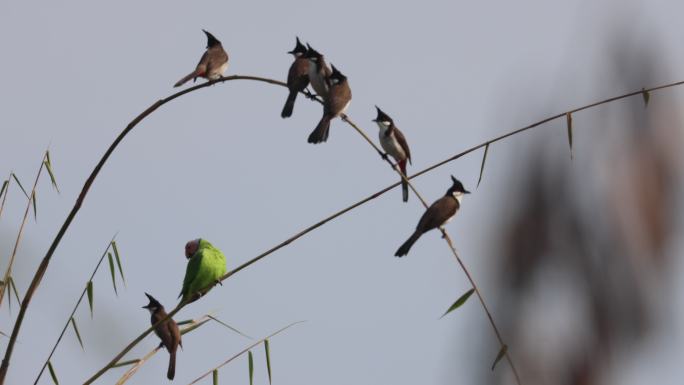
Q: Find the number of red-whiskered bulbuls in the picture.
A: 7